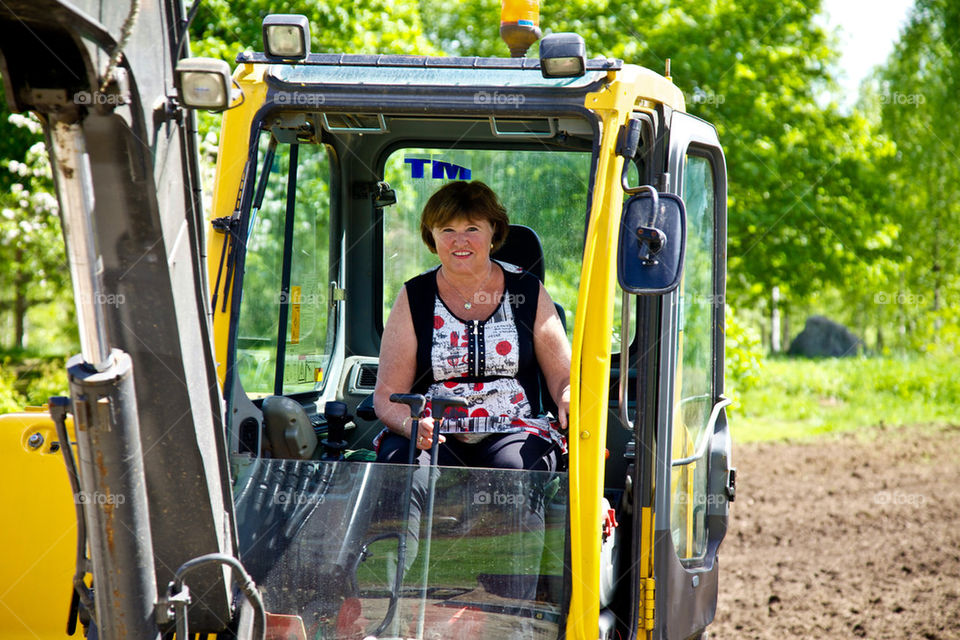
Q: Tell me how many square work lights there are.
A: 3